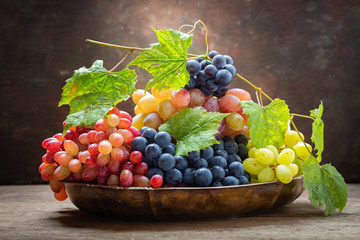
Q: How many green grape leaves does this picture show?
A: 6